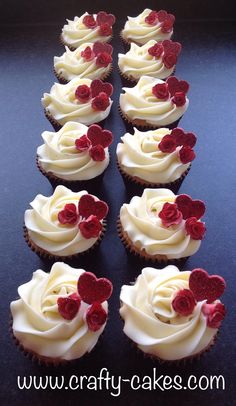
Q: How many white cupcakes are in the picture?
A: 12